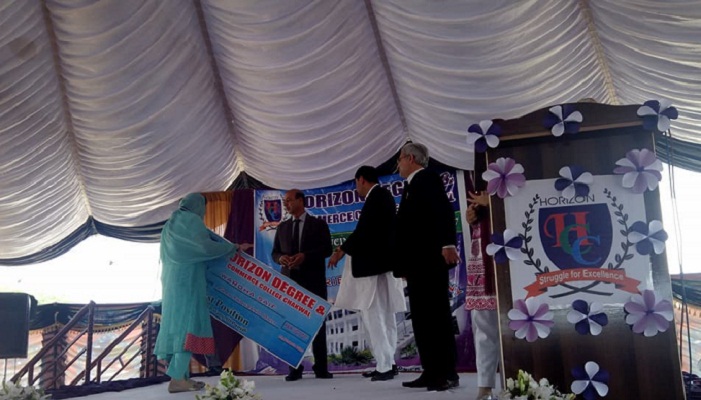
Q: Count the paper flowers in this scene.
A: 12